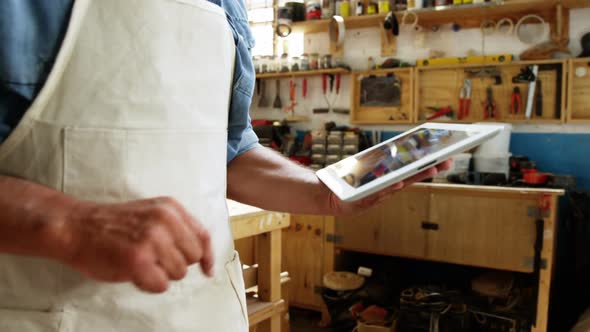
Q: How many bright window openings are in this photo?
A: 1